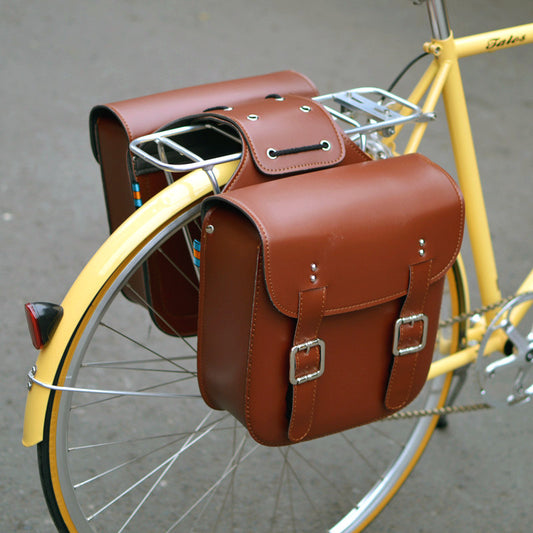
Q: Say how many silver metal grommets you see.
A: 6